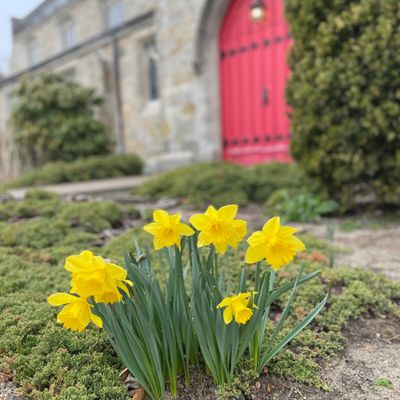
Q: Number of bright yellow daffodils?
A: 7